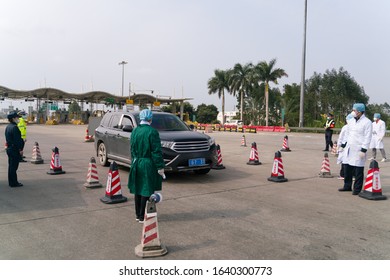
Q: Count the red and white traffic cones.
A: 14